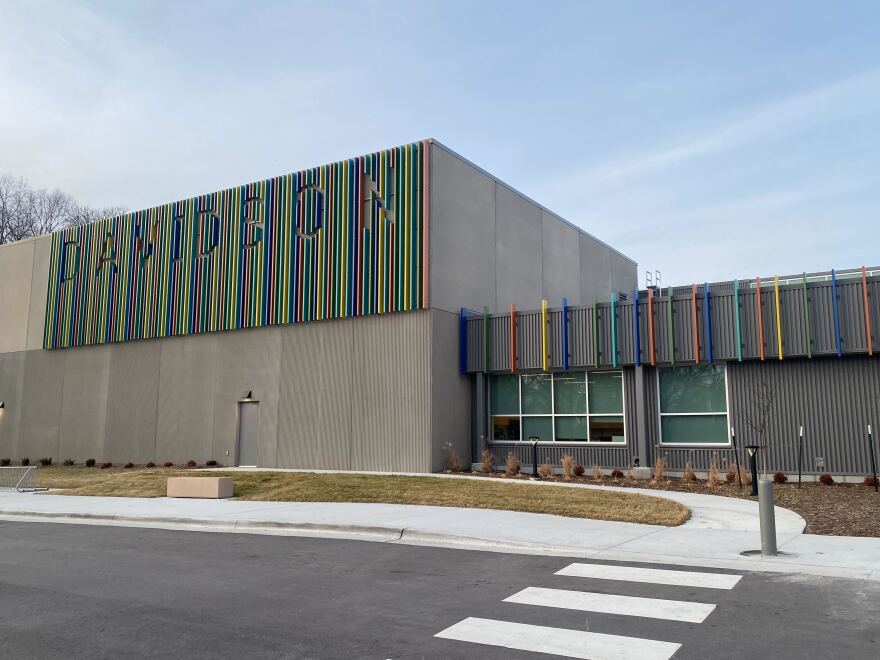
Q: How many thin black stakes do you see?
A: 3